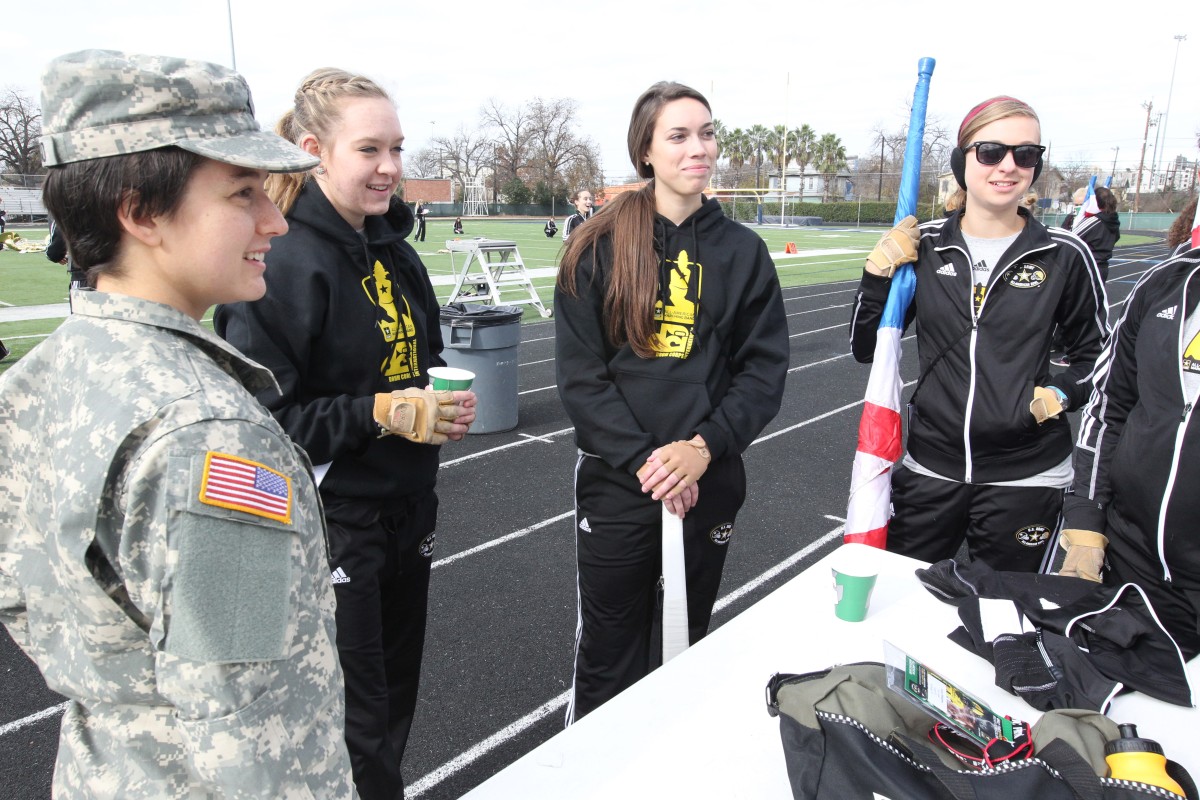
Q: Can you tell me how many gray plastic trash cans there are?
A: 1